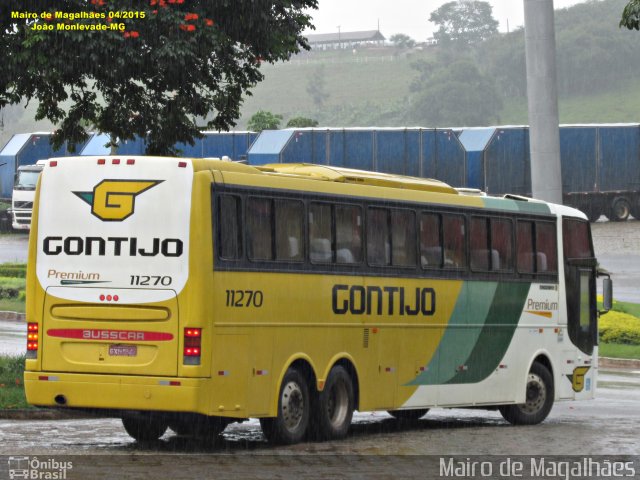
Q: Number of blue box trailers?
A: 4